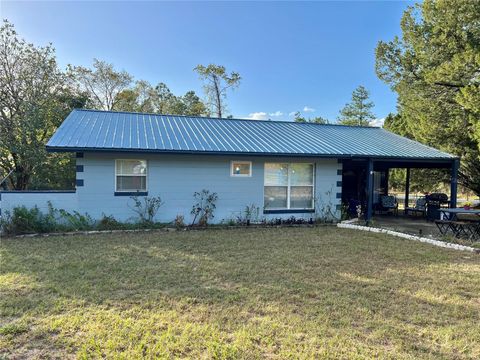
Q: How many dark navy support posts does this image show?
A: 3